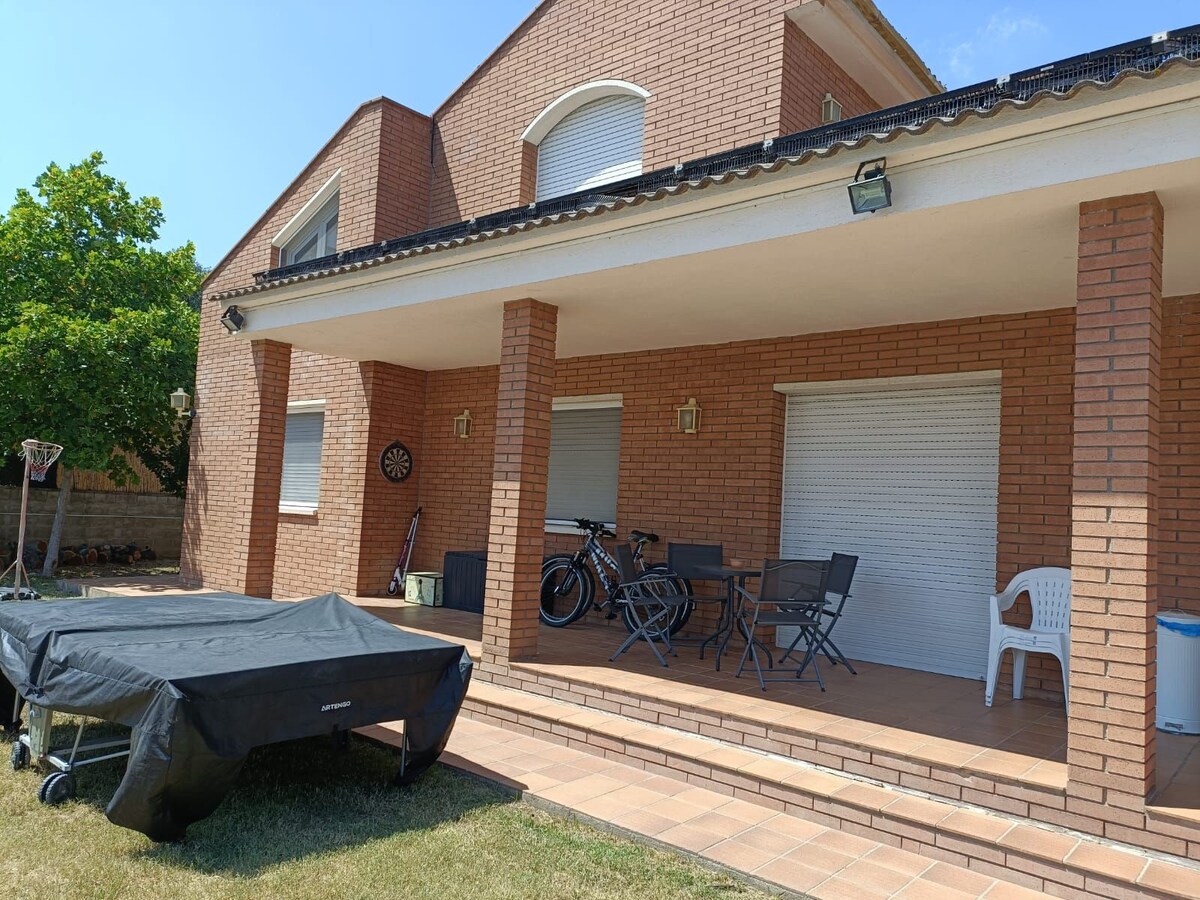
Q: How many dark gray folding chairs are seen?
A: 4